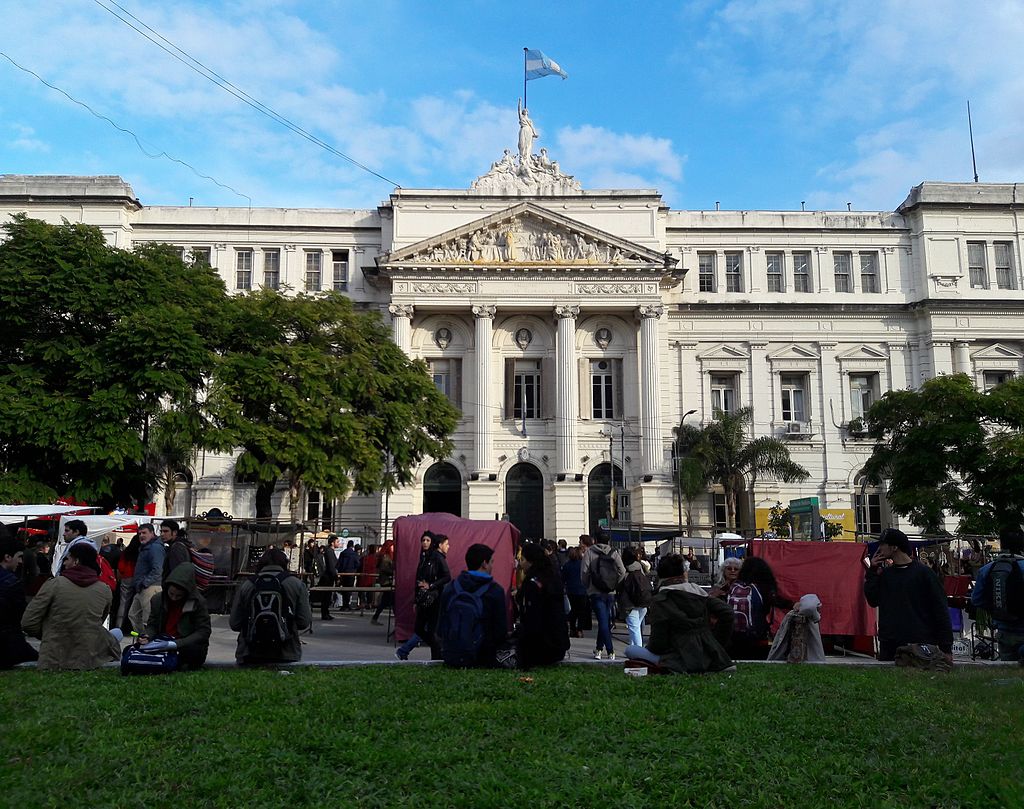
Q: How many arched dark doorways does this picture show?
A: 3